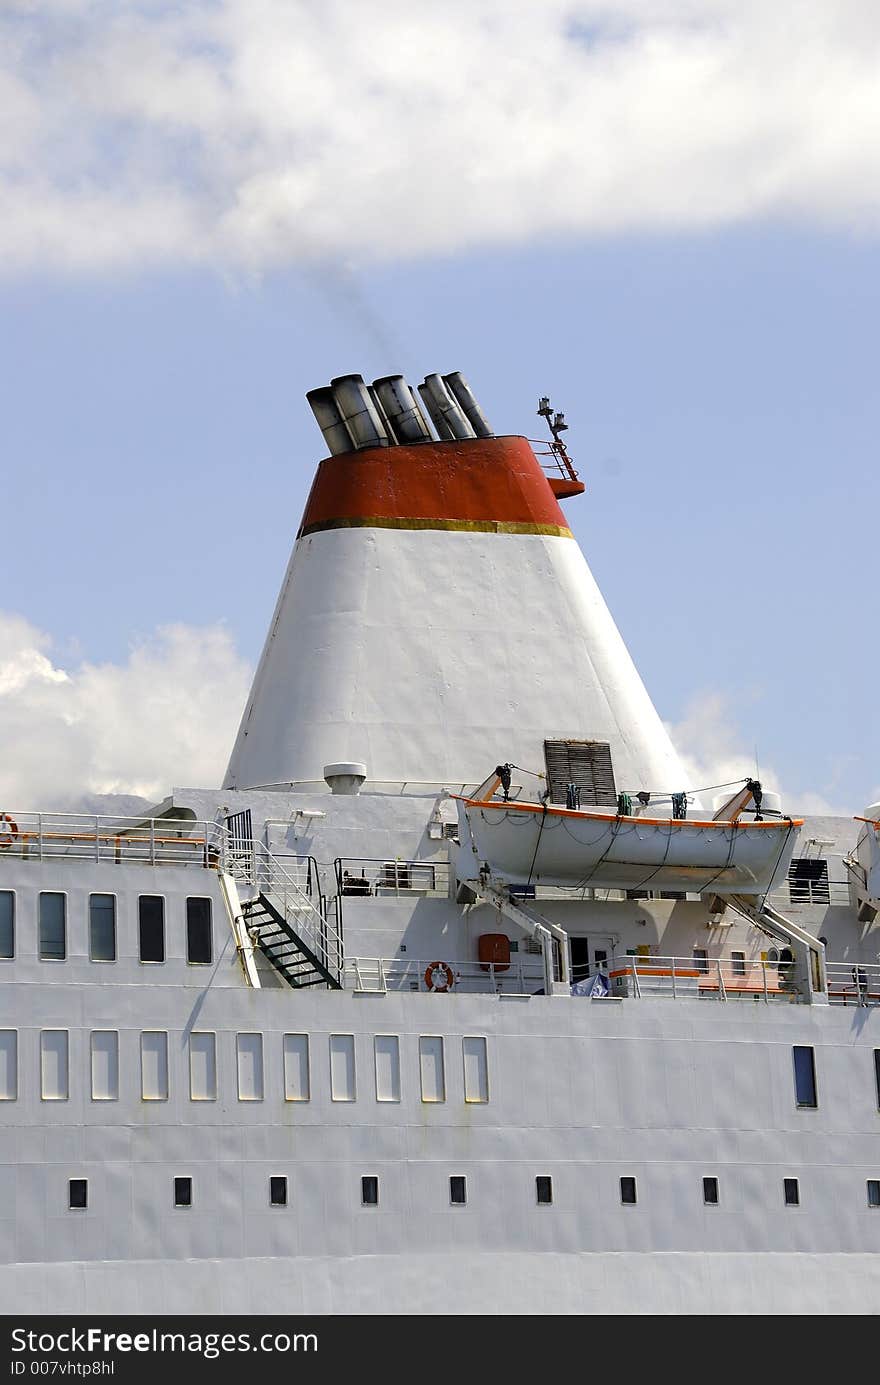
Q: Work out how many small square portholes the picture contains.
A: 10